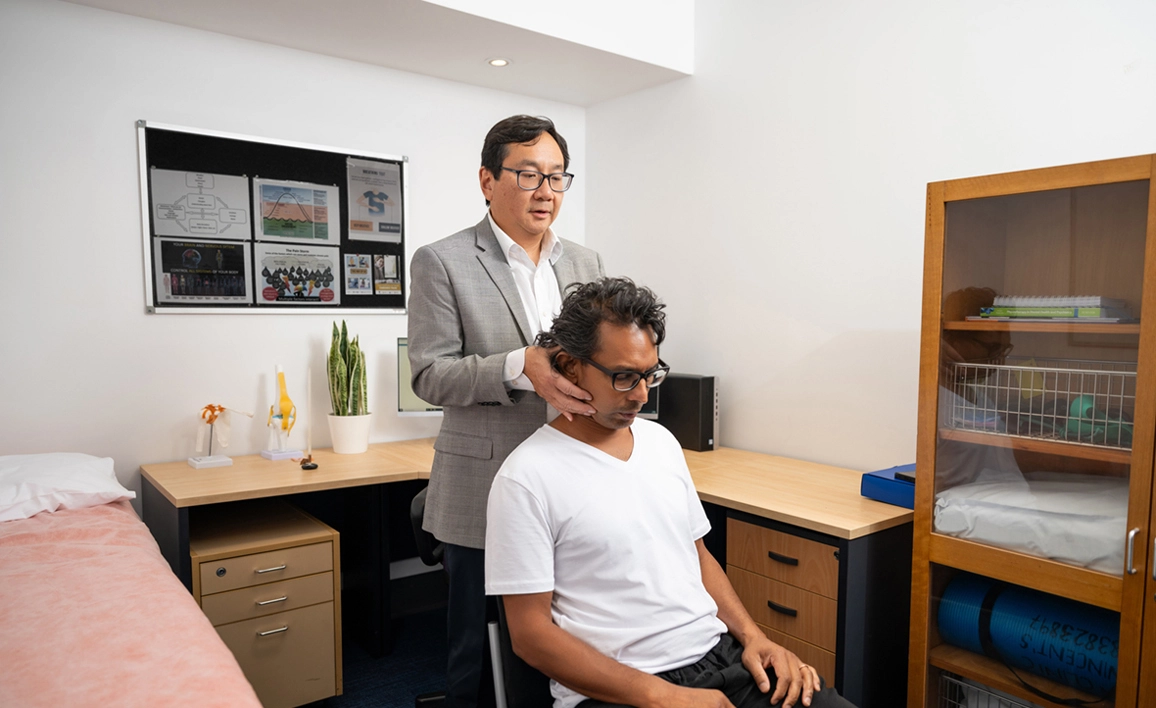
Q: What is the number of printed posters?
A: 7